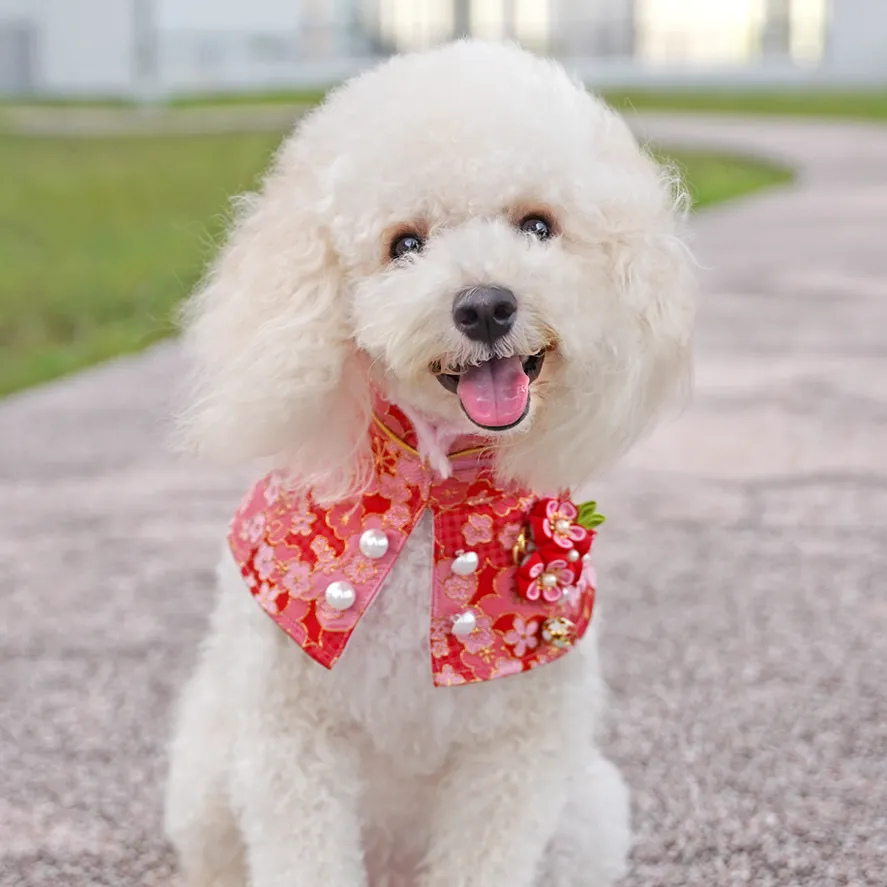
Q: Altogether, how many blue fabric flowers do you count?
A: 0